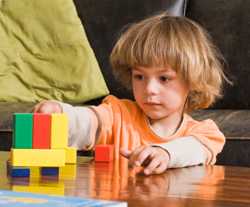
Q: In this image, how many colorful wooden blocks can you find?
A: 8